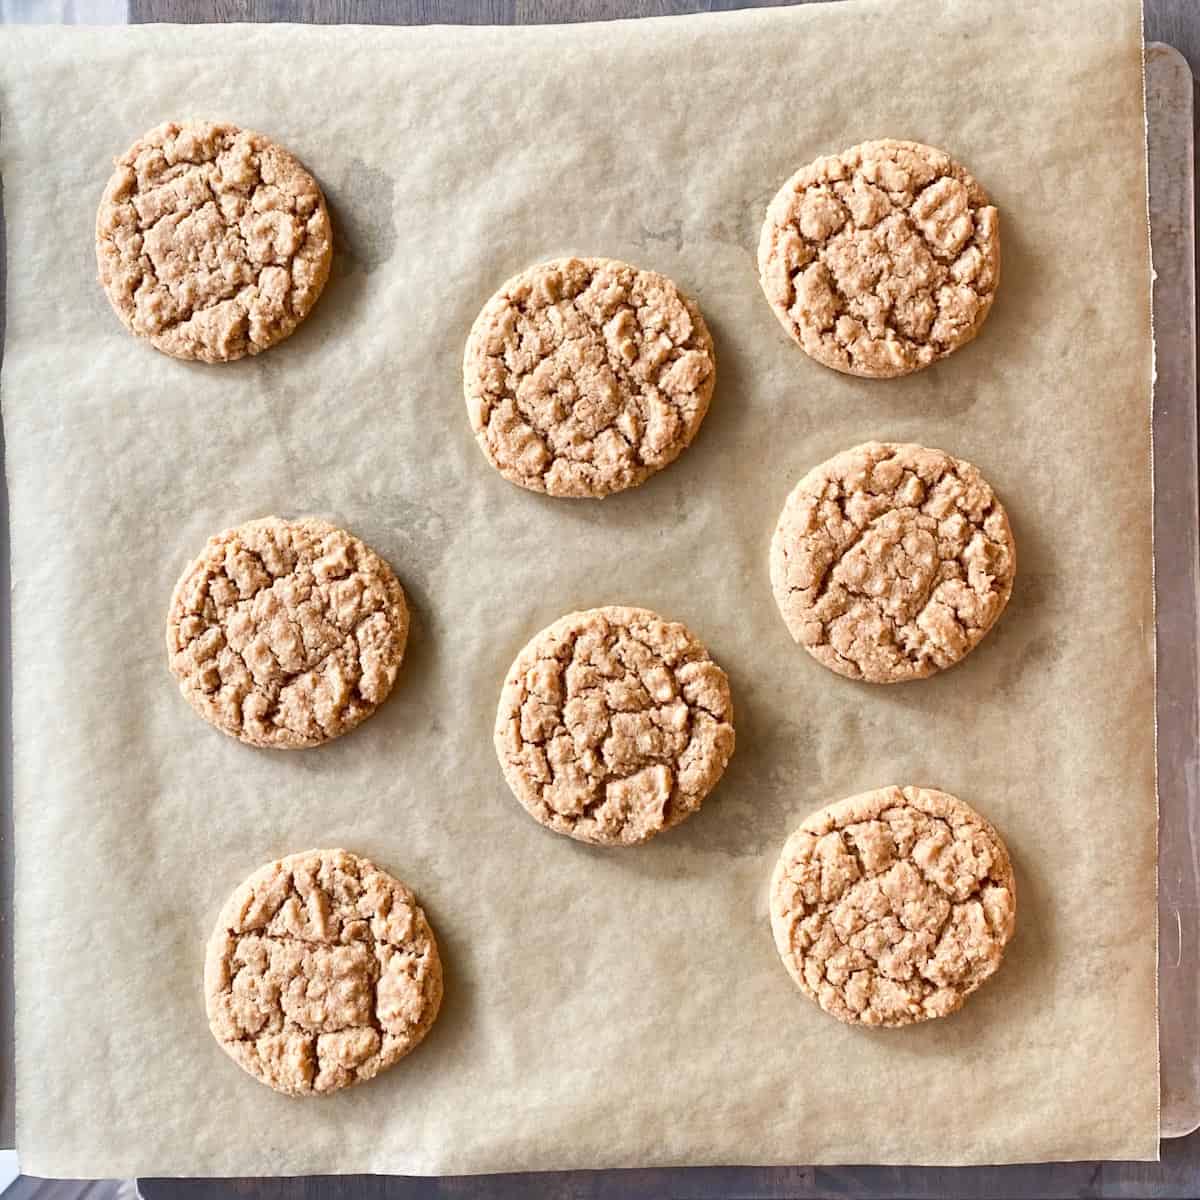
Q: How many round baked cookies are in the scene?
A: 8